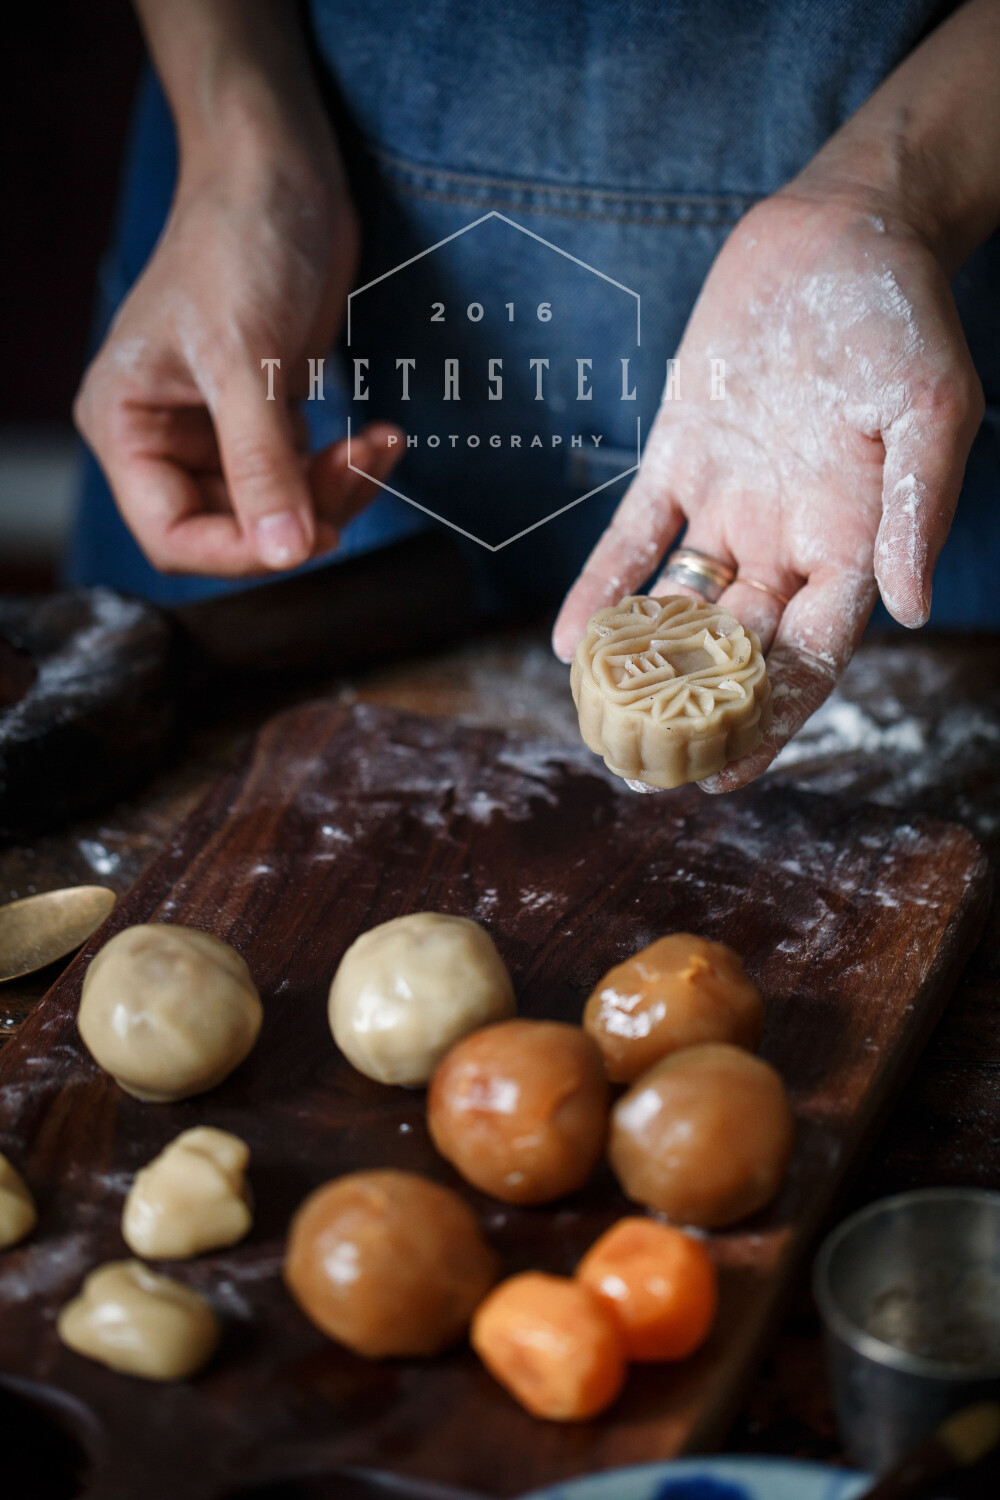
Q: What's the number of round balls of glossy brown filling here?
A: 4